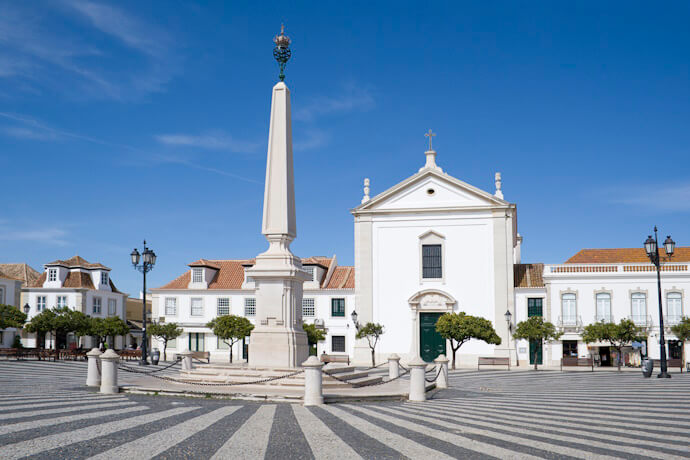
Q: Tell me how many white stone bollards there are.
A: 7